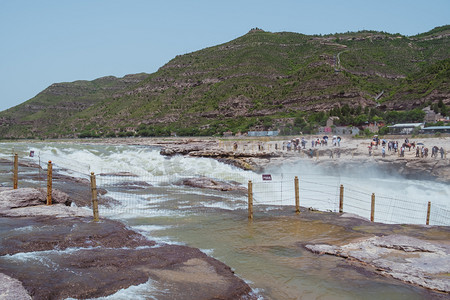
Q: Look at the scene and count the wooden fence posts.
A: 8